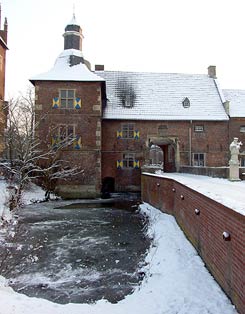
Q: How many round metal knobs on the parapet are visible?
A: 5